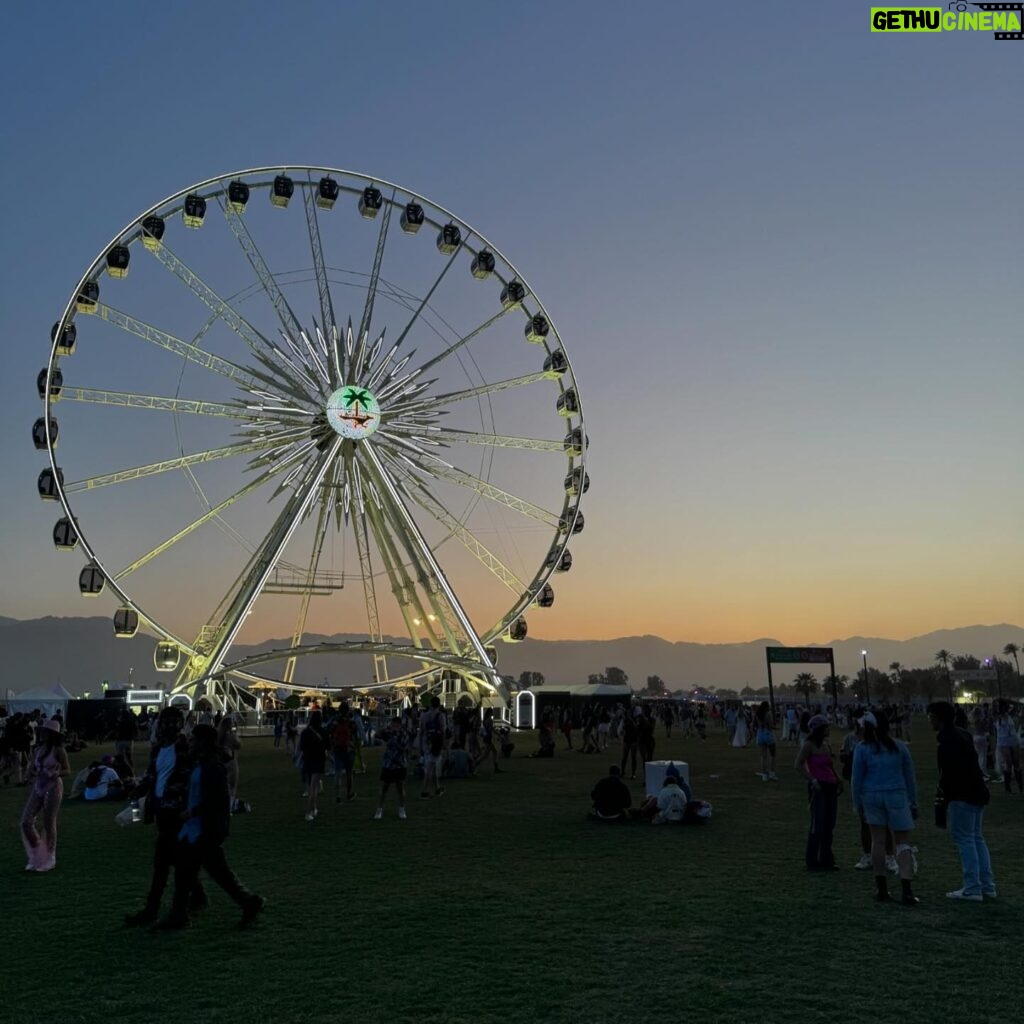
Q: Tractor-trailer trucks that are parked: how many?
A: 0